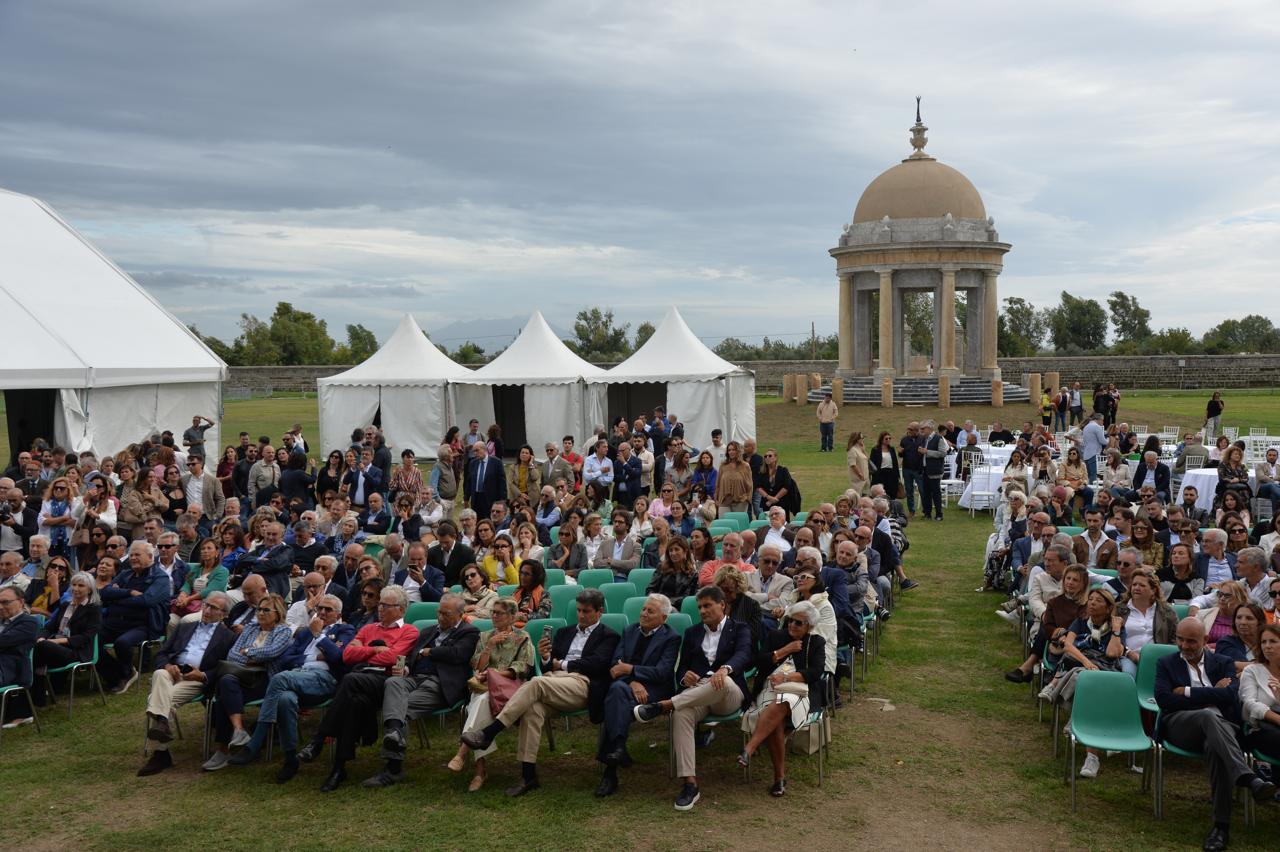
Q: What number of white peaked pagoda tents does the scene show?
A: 3